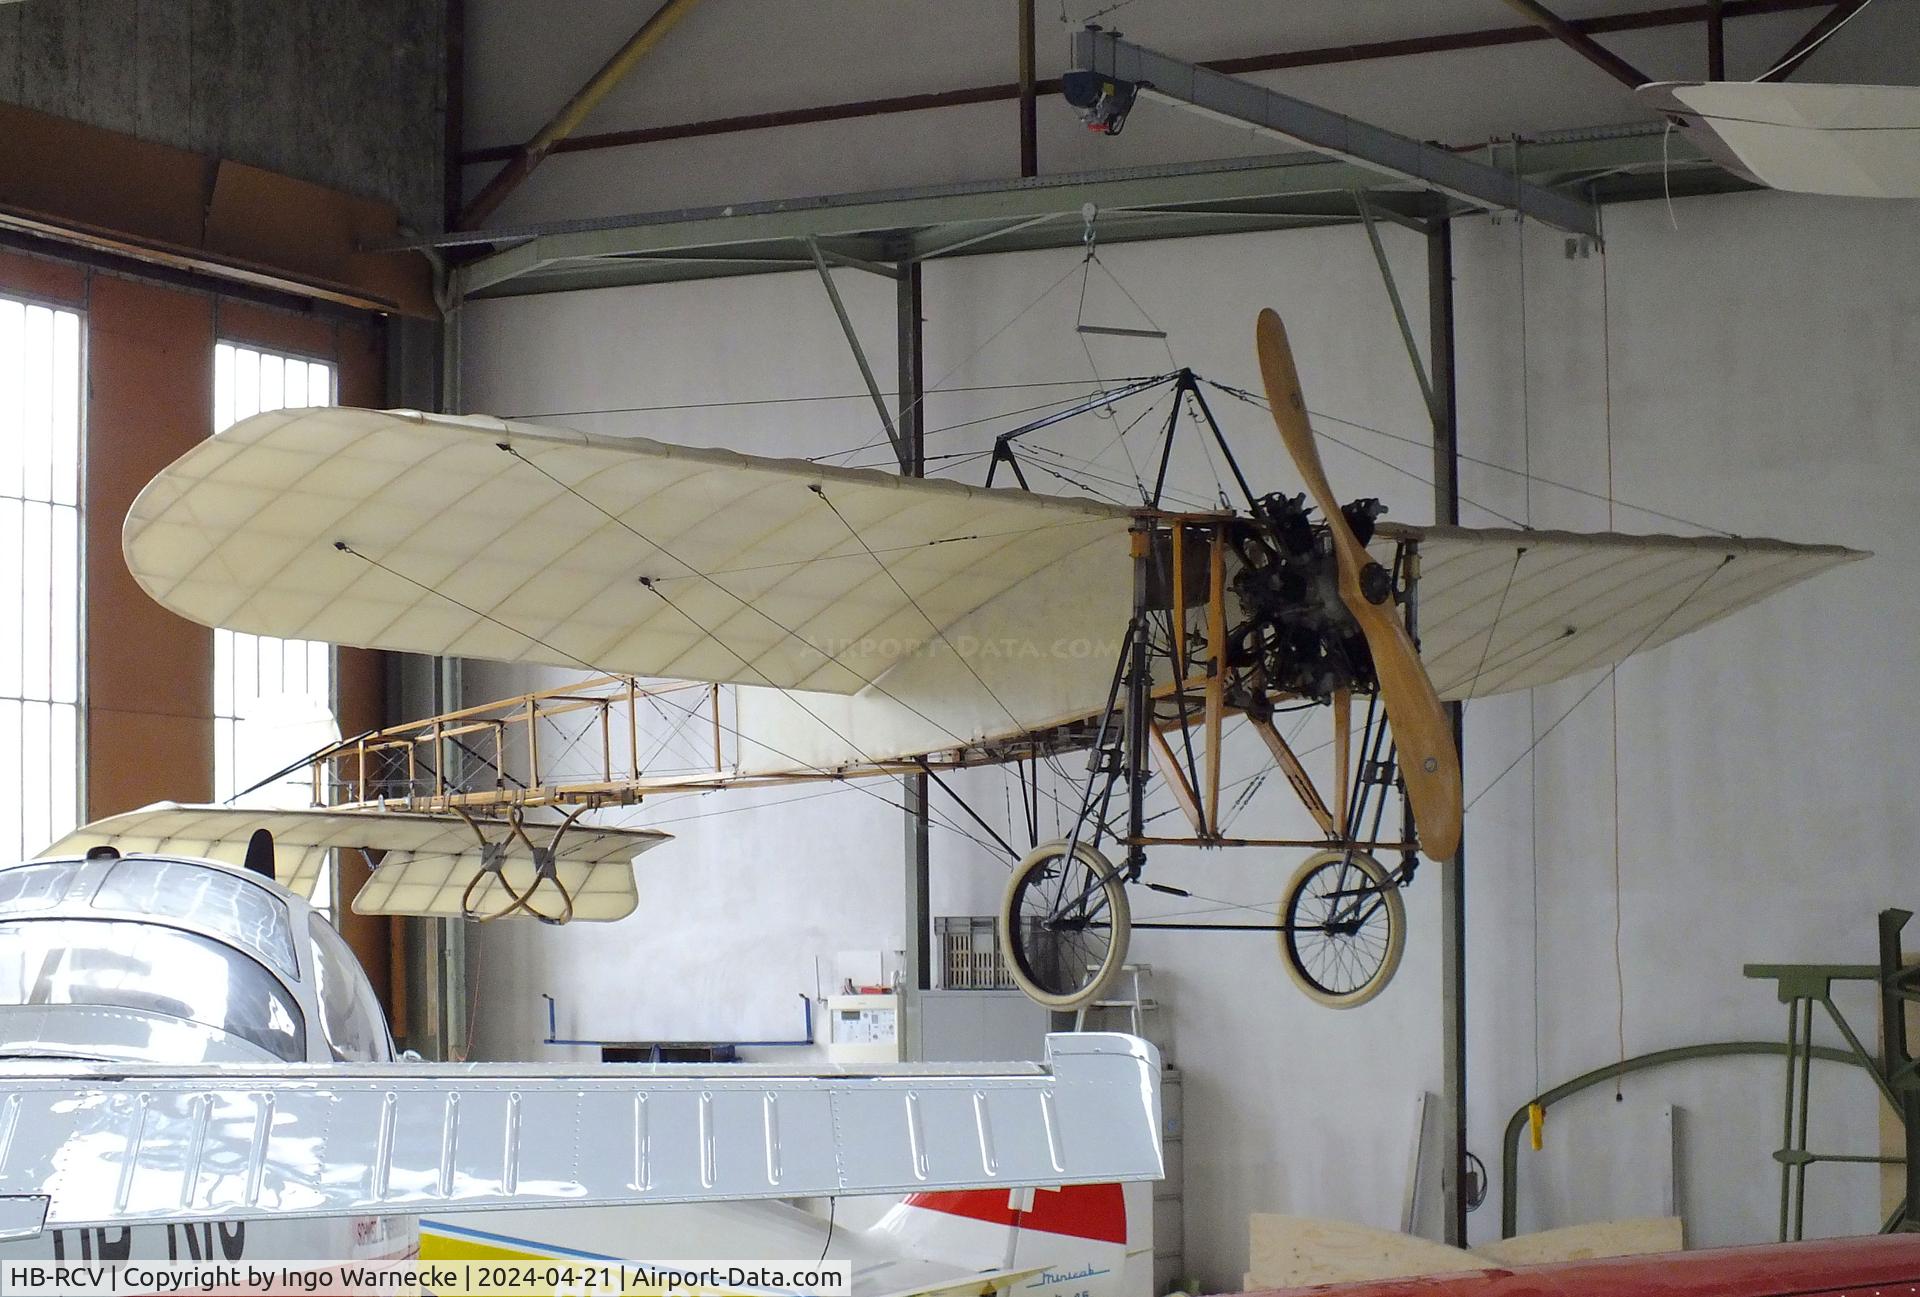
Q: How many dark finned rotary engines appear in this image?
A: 1